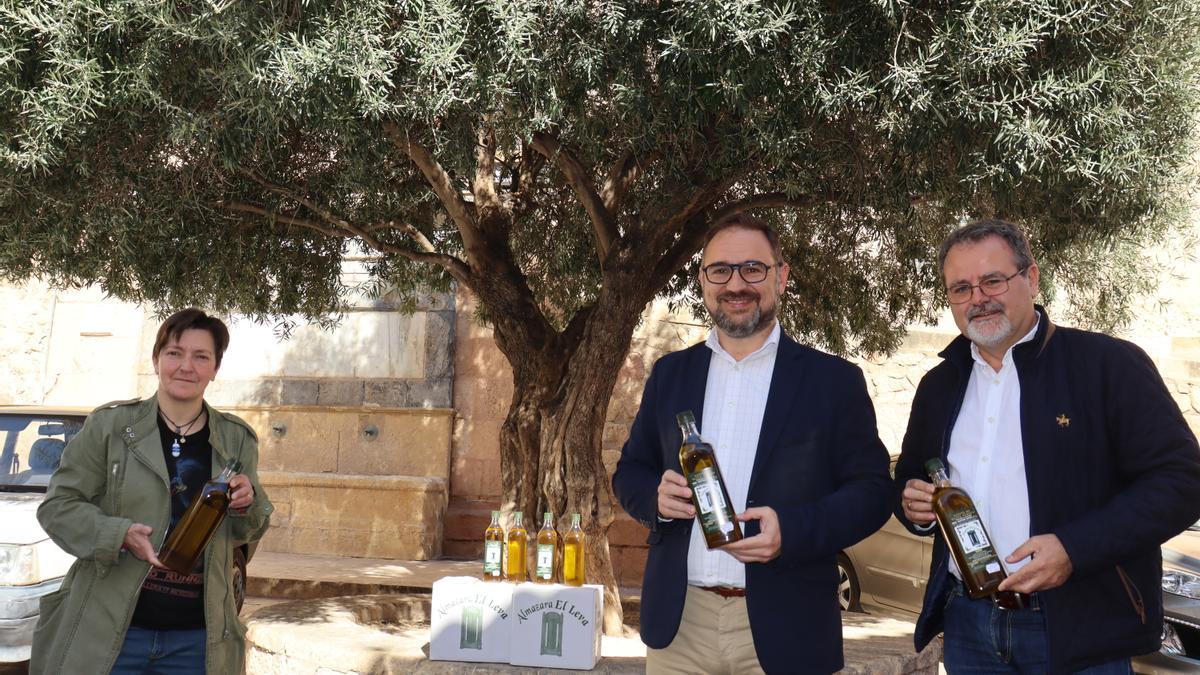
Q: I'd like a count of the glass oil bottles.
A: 7